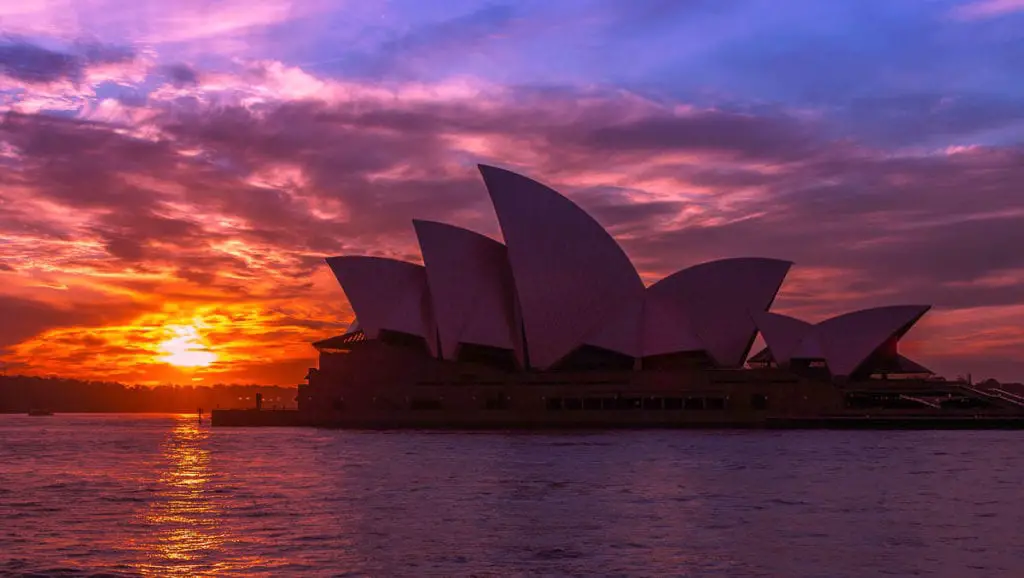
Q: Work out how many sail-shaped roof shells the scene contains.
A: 6